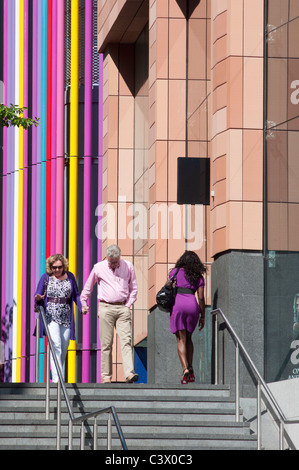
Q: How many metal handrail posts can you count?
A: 11